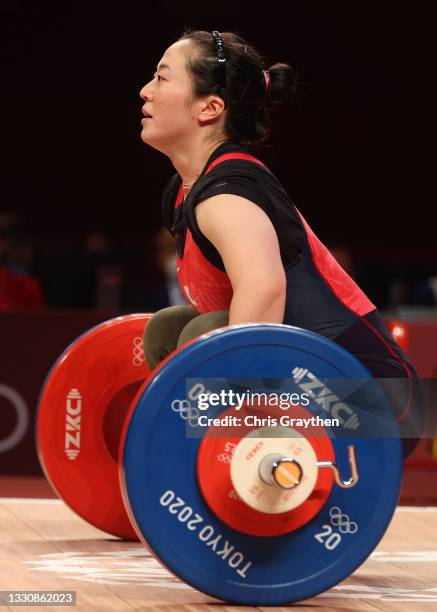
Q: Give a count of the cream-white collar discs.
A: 1